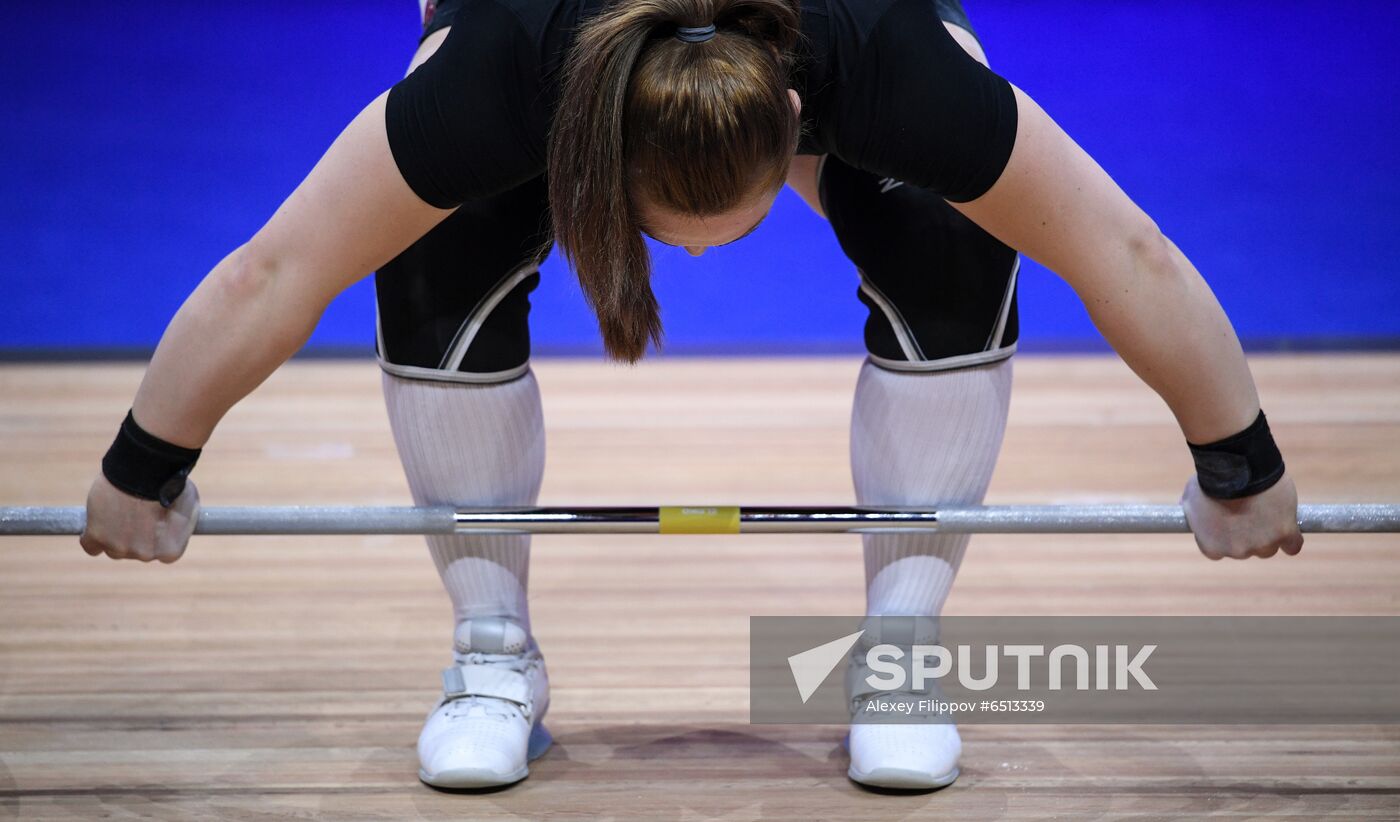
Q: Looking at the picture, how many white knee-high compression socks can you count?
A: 2